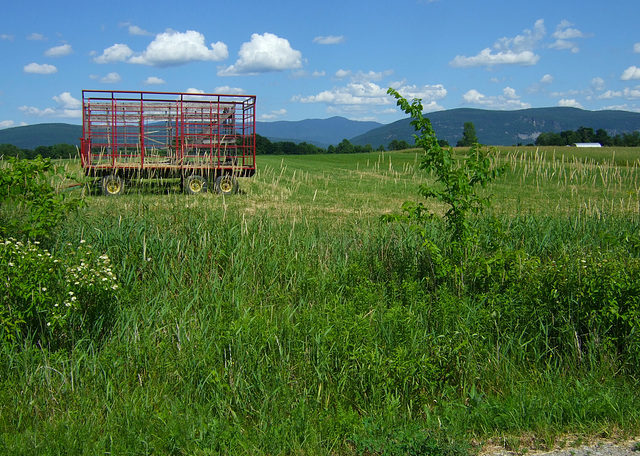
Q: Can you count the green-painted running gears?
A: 1